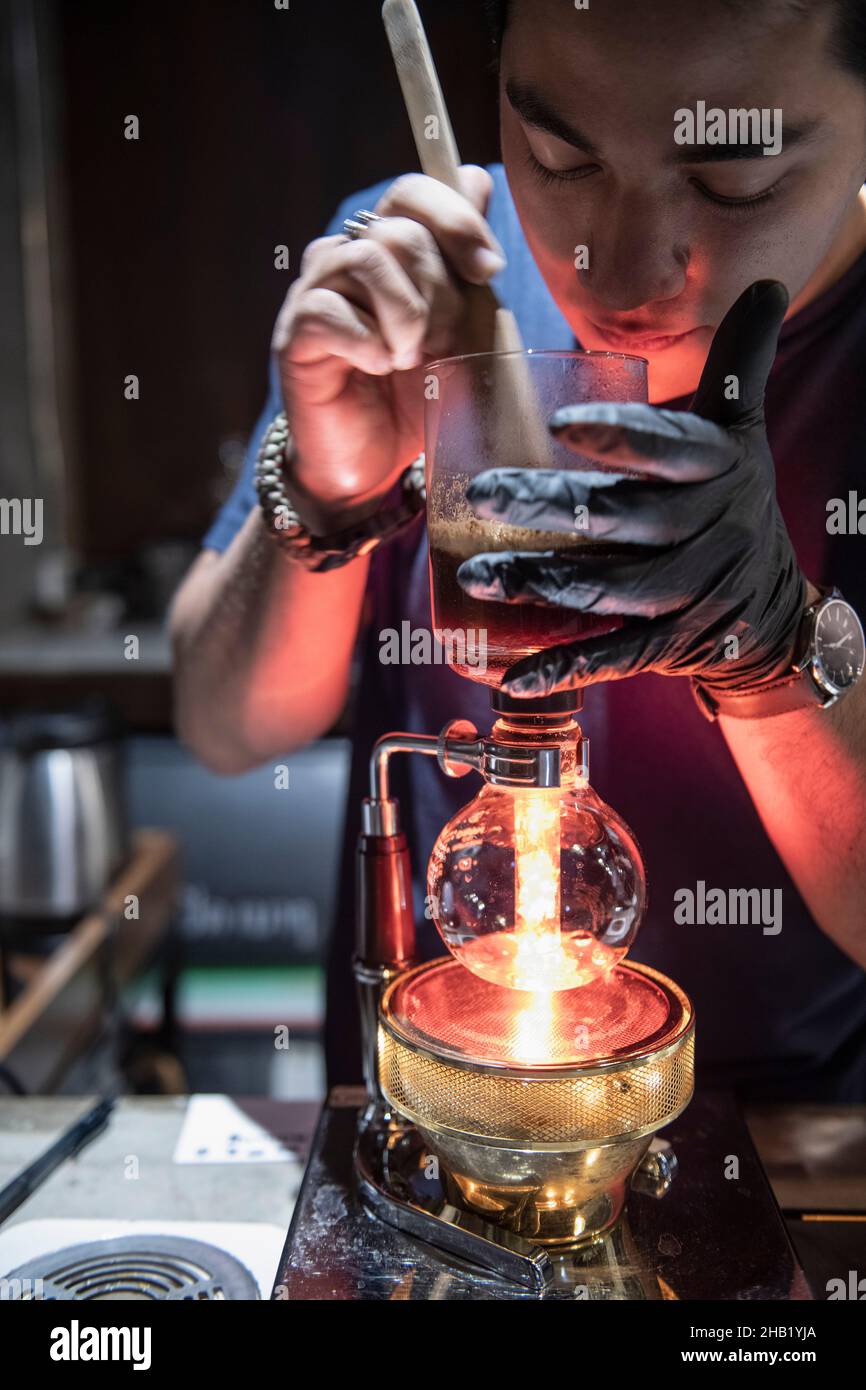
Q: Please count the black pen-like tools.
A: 1